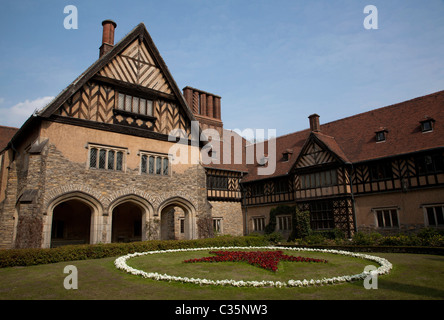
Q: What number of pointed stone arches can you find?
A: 3